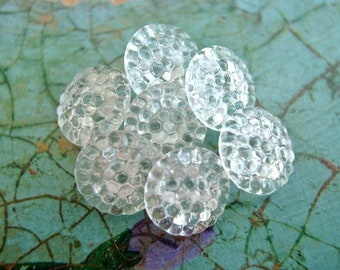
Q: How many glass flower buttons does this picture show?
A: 7